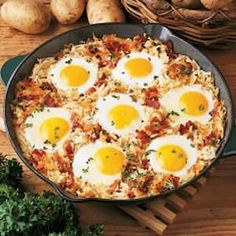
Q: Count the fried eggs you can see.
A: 7